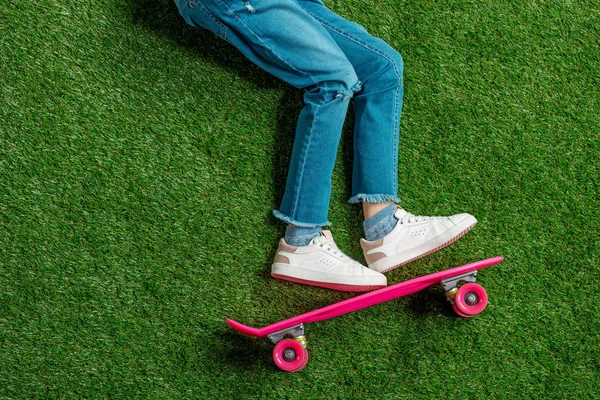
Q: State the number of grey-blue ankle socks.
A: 2